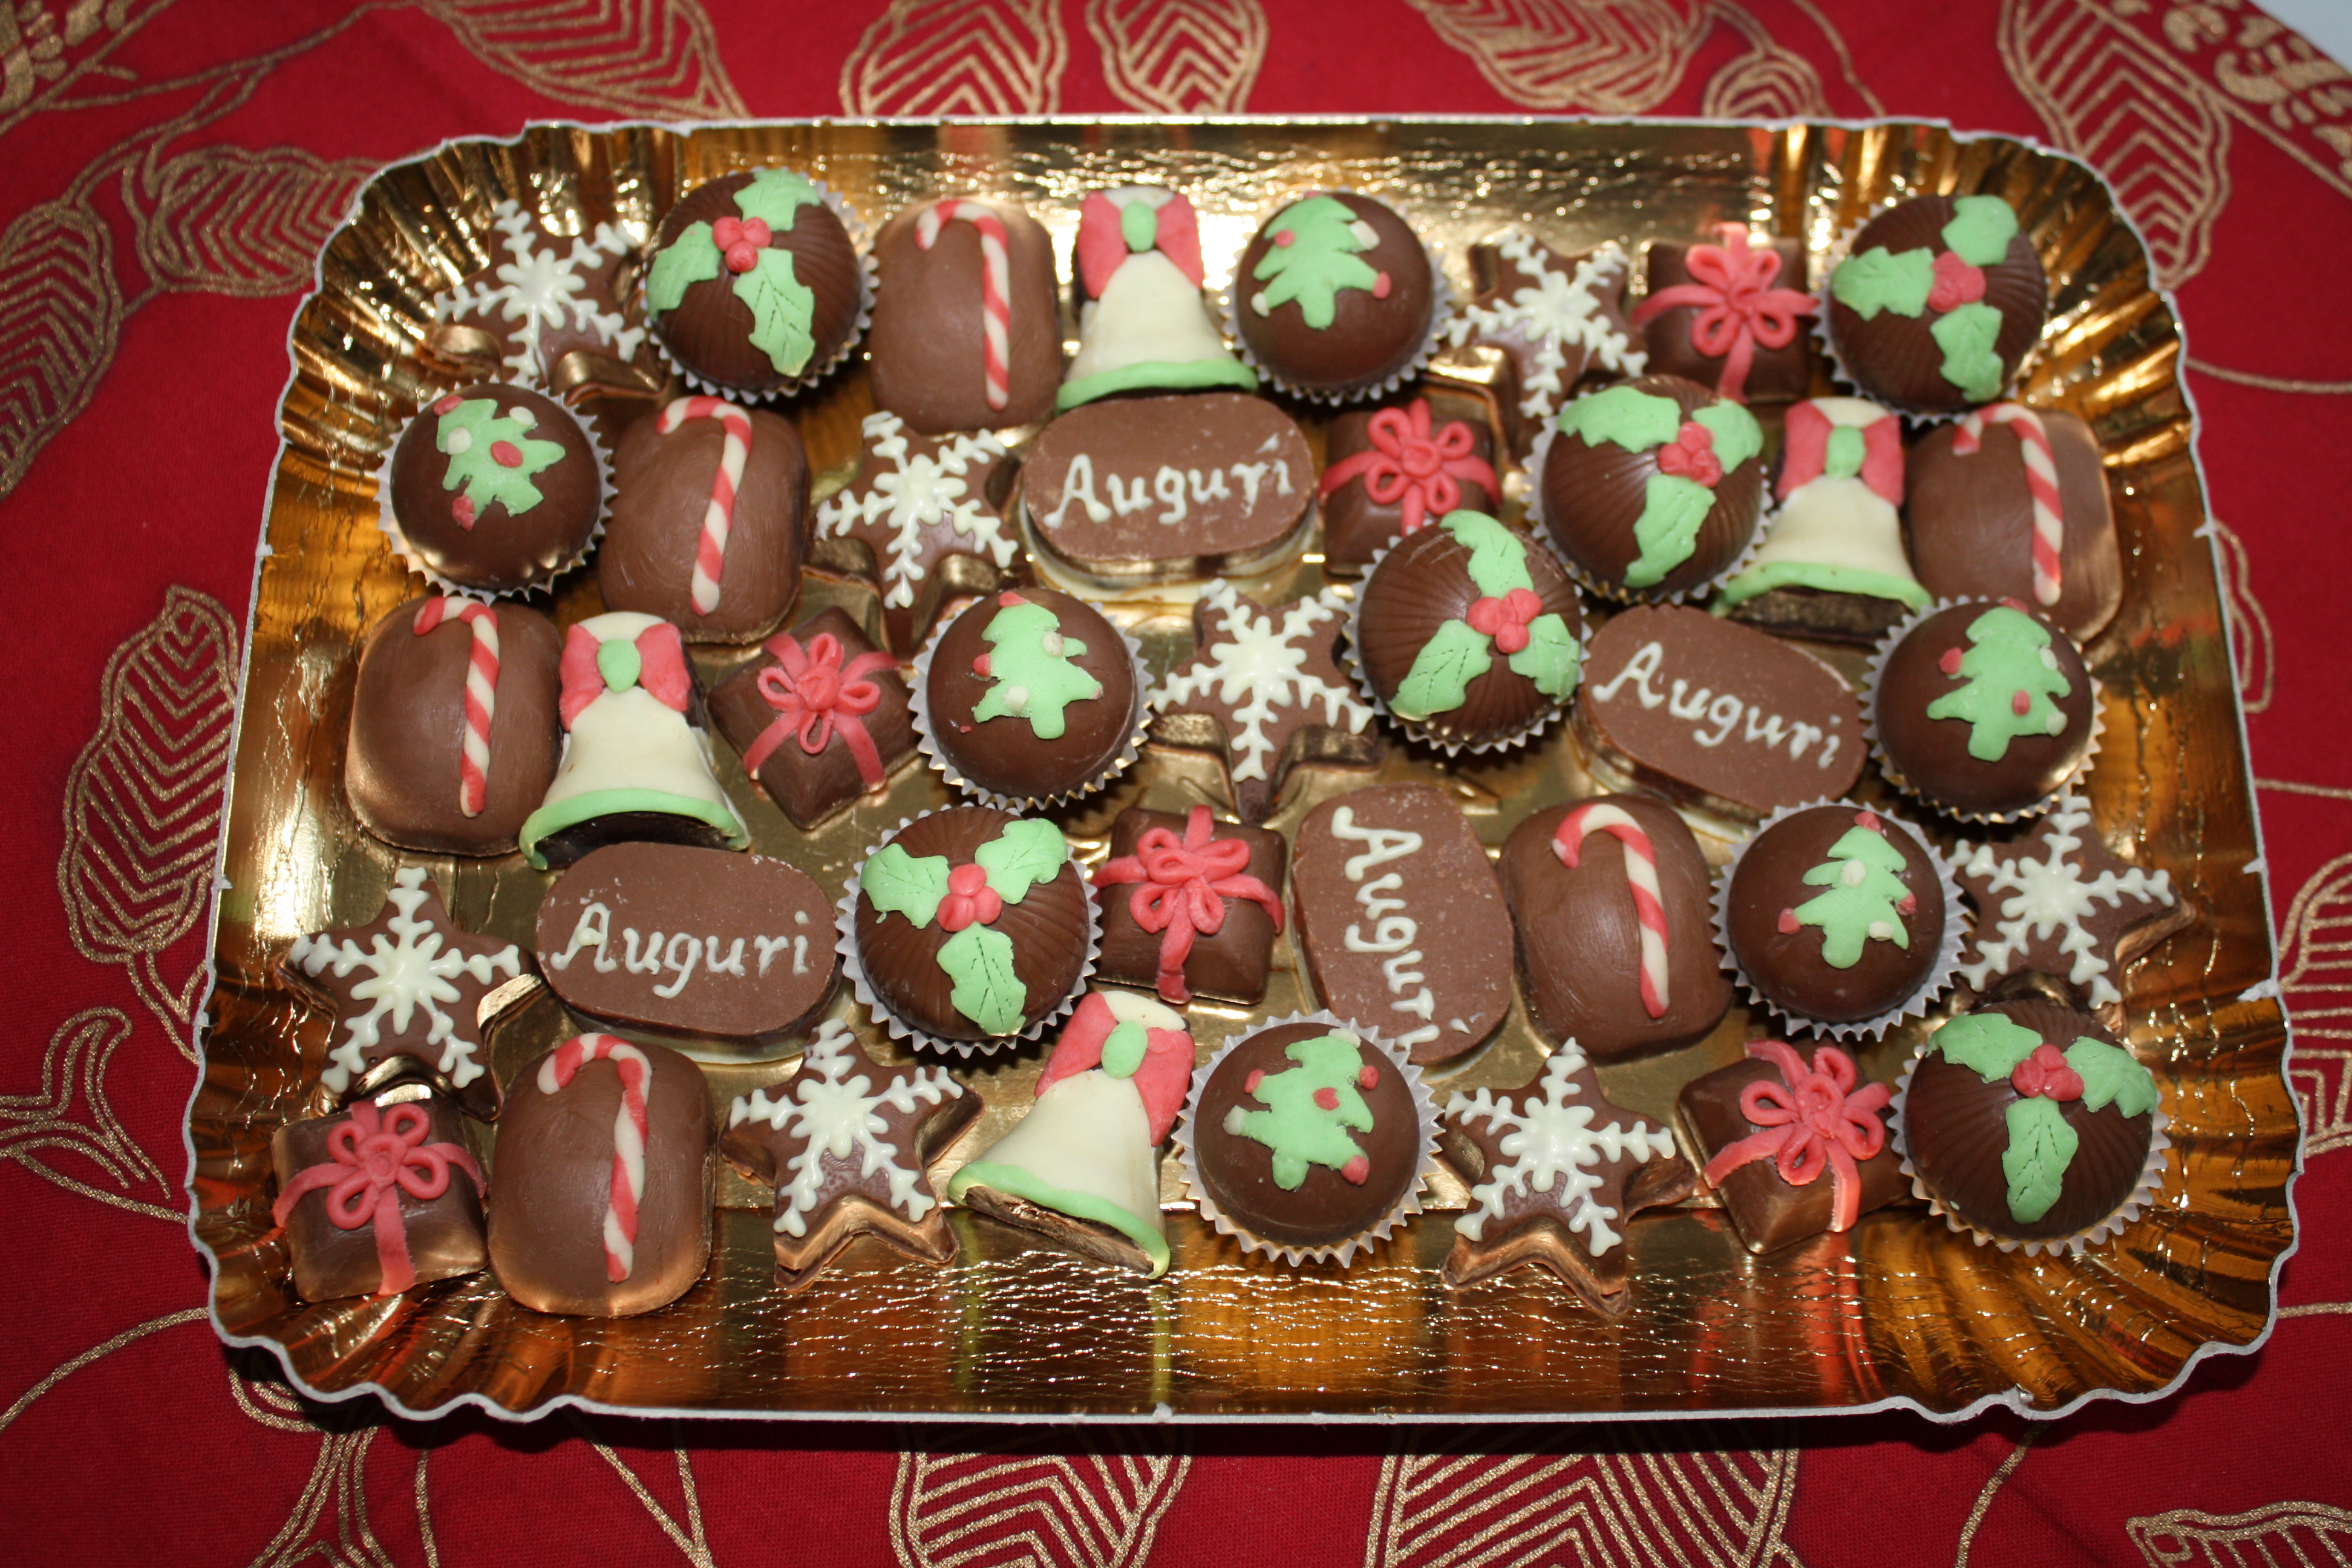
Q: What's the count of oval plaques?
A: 4